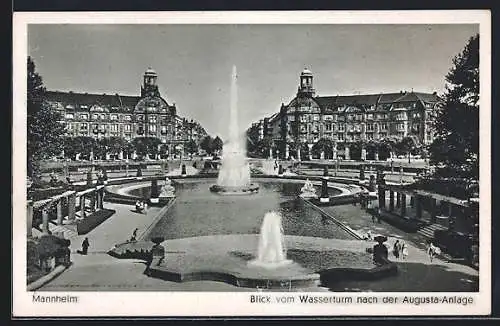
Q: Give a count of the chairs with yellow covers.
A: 0